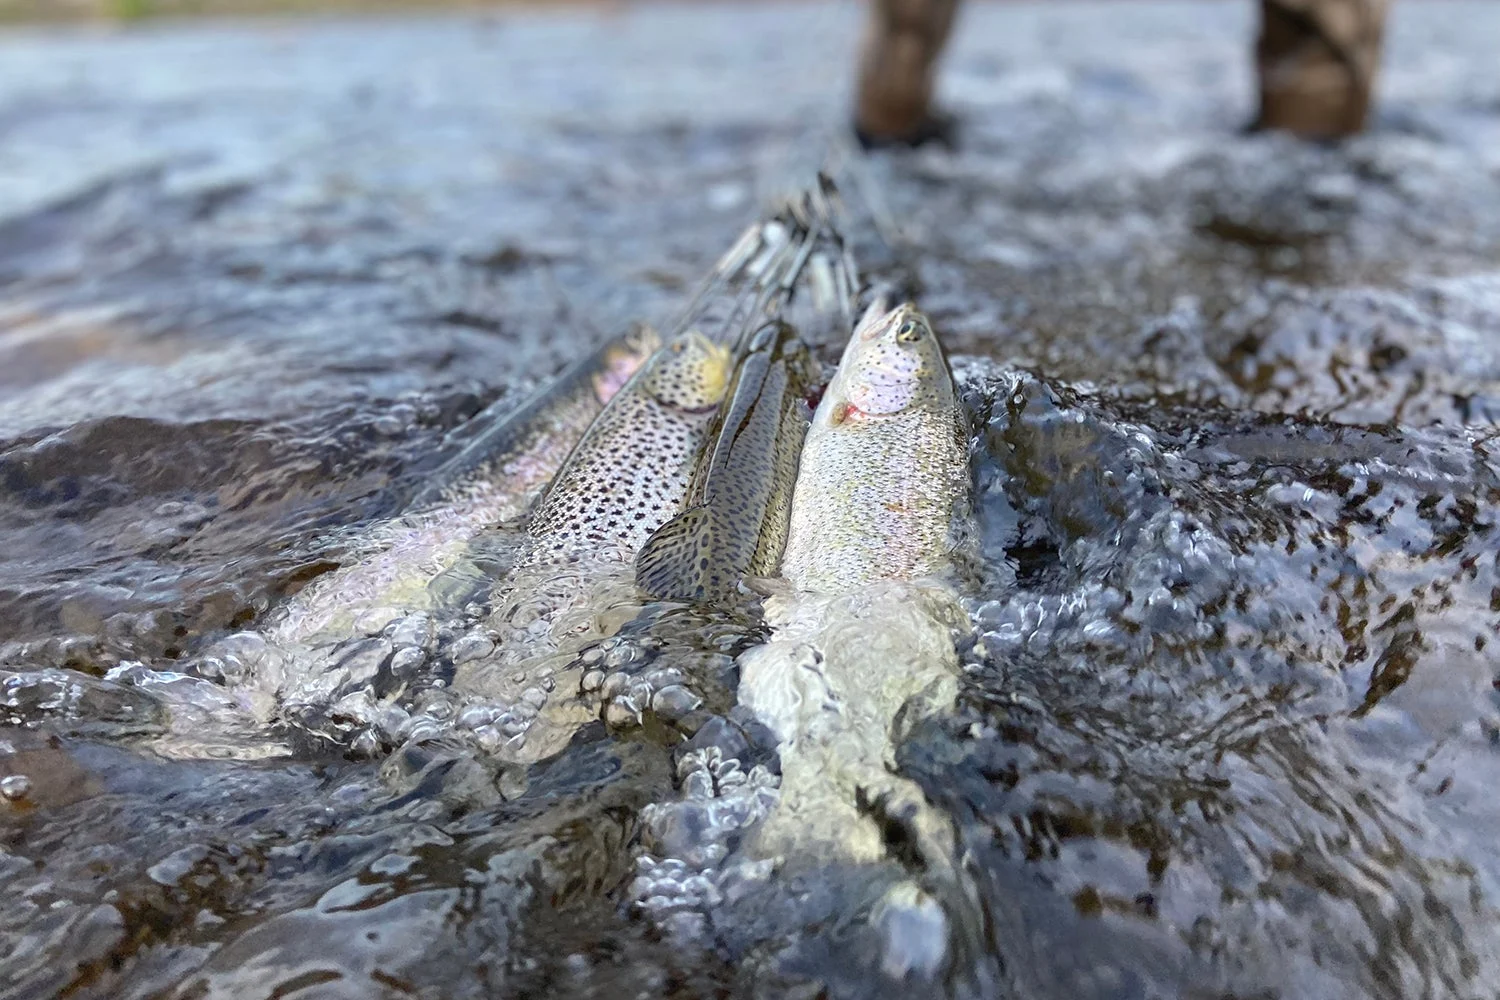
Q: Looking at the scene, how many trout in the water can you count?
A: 4